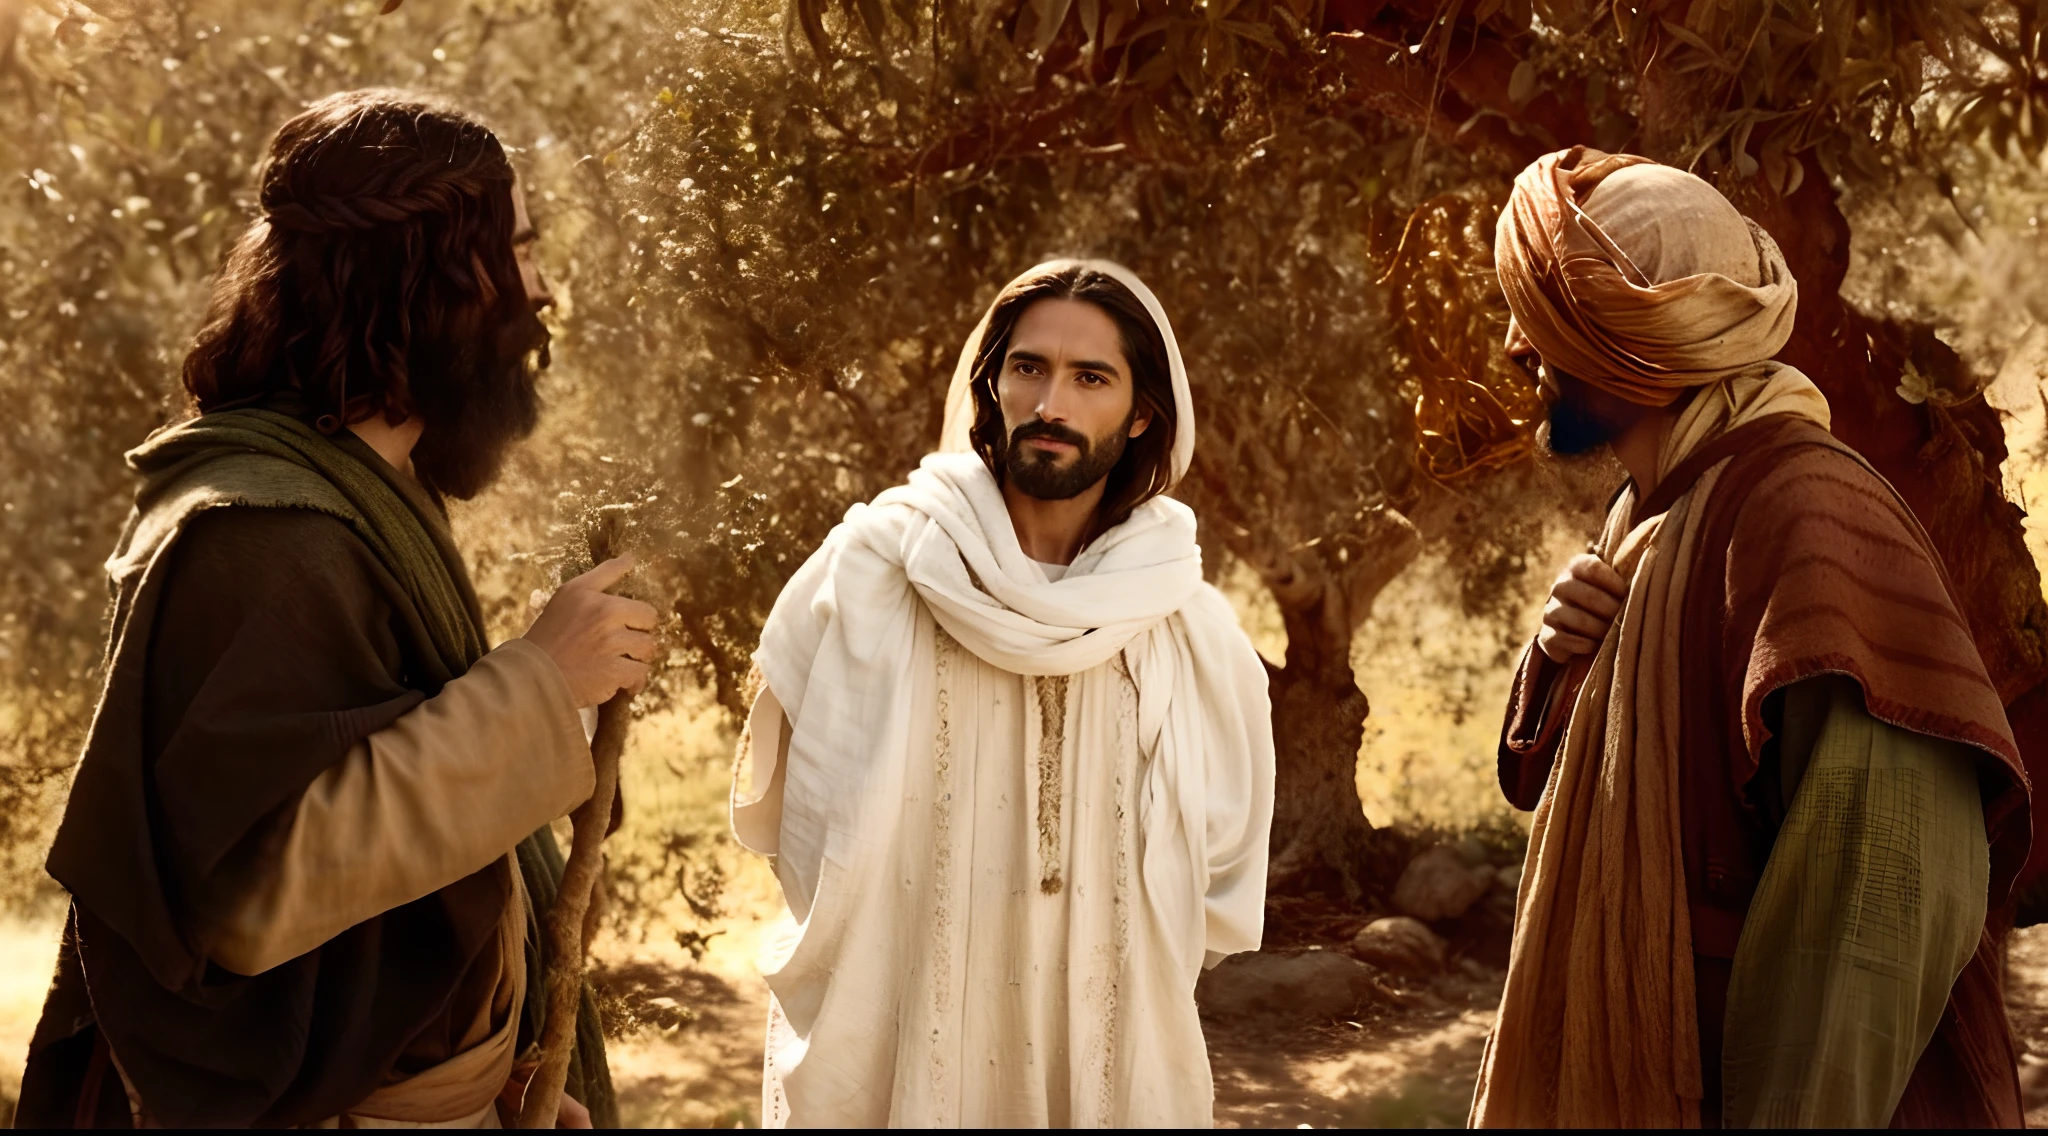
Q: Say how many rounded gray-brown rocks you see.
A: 3